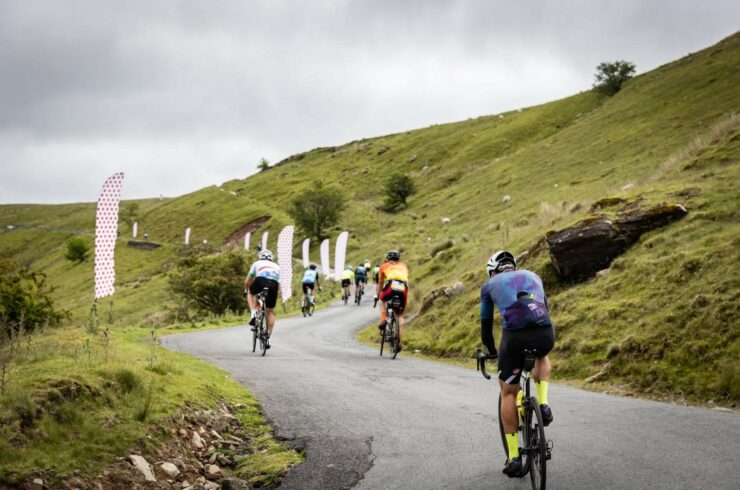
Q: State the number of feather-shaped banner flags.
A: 9